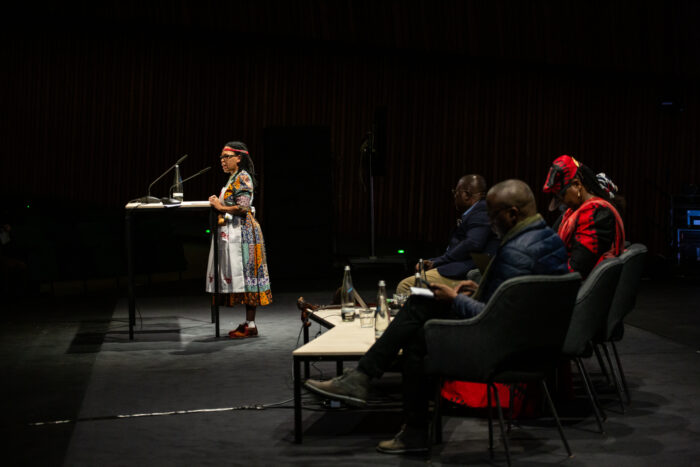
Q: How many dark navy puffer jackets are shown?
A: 1